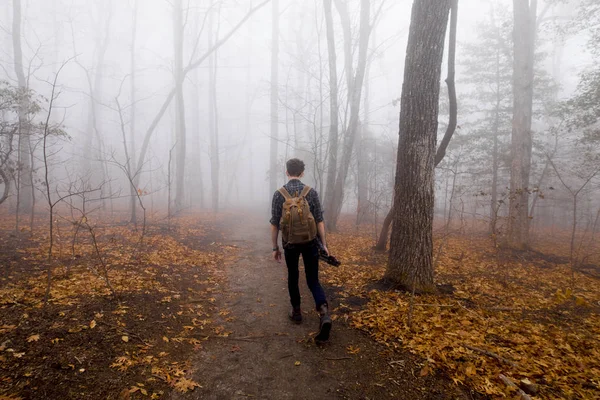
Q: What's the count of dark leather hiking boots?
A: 2